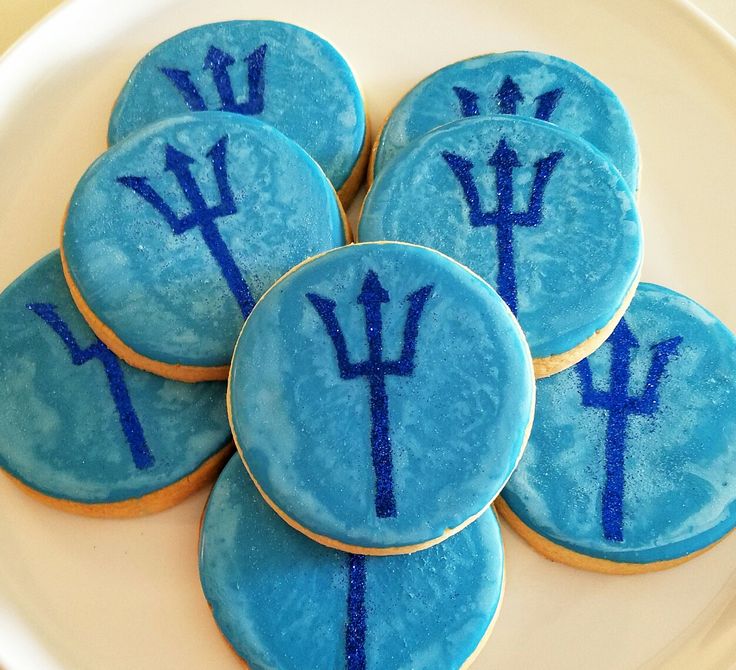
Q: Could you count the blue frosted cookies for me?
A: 8